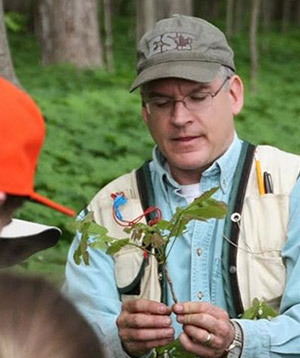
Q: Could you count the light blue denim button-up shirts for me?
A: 1